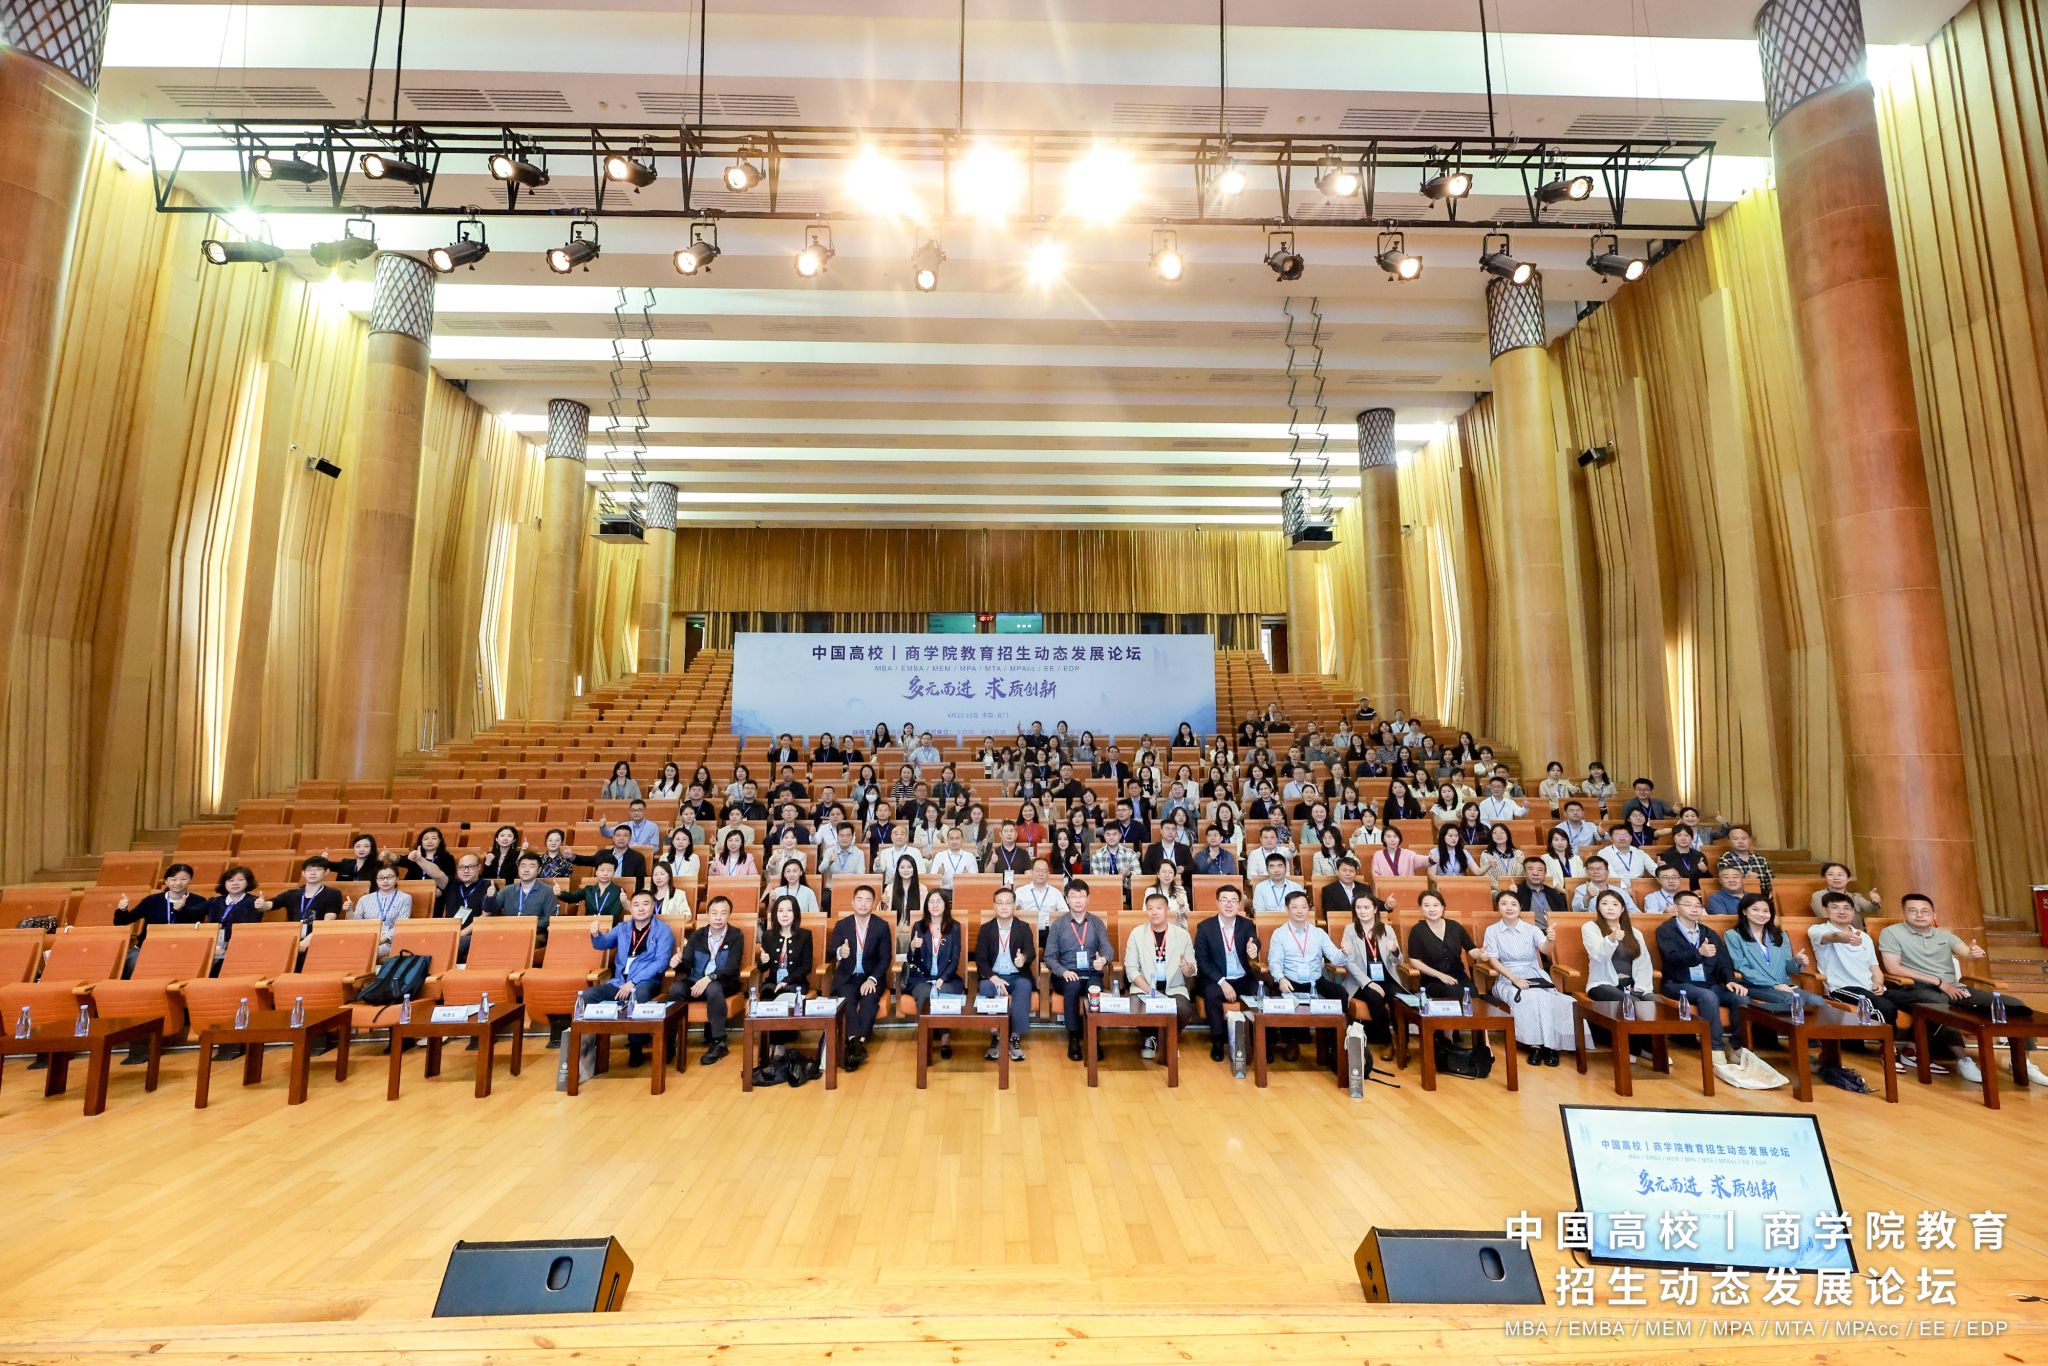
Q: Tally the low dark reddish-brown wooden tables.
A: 12